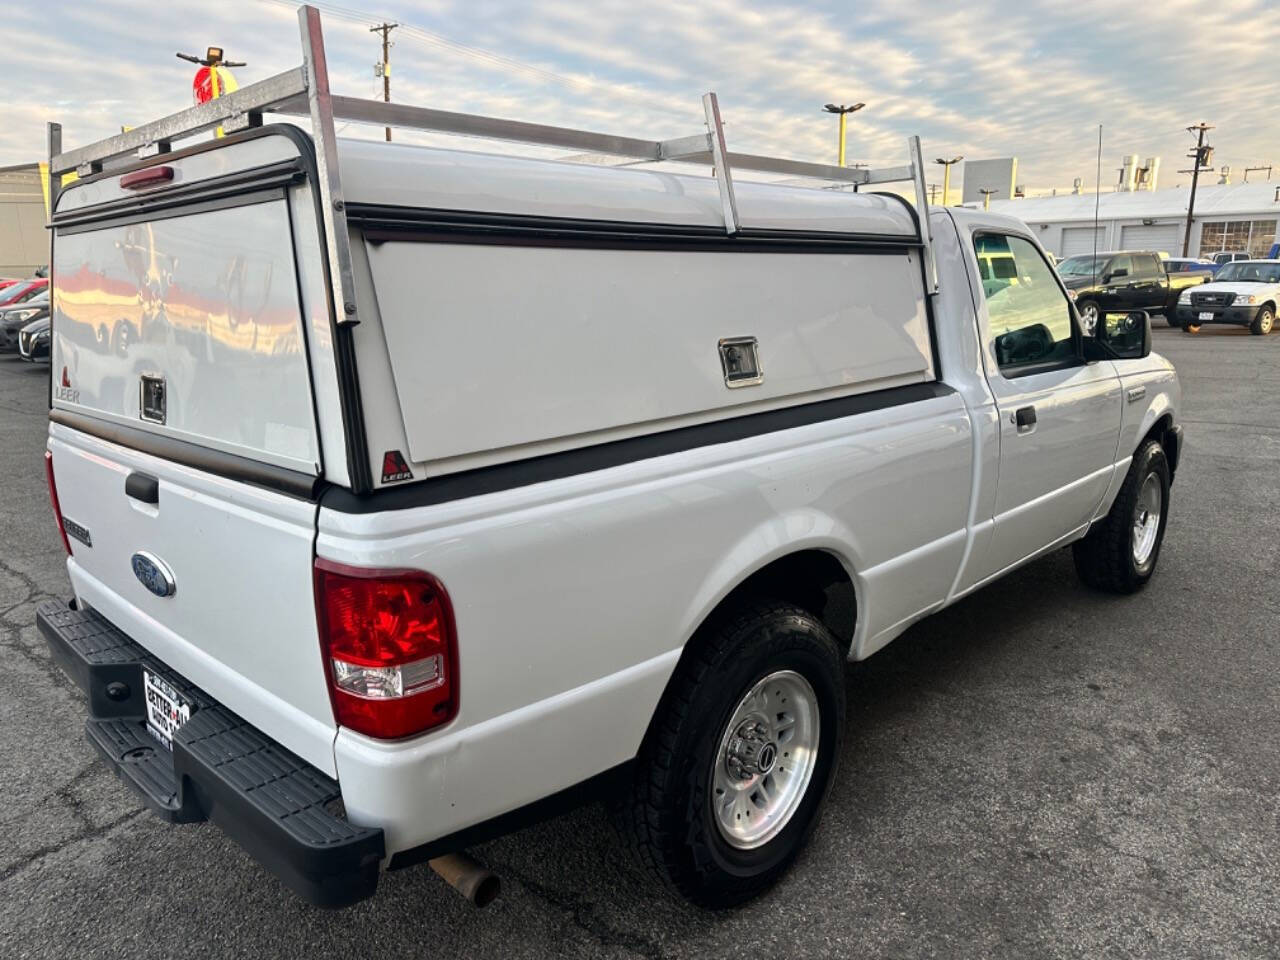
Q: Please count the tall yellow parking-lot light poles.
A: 4